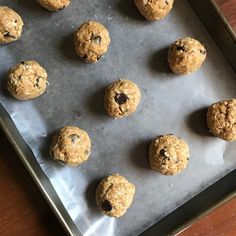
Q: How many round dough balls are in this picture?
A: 11